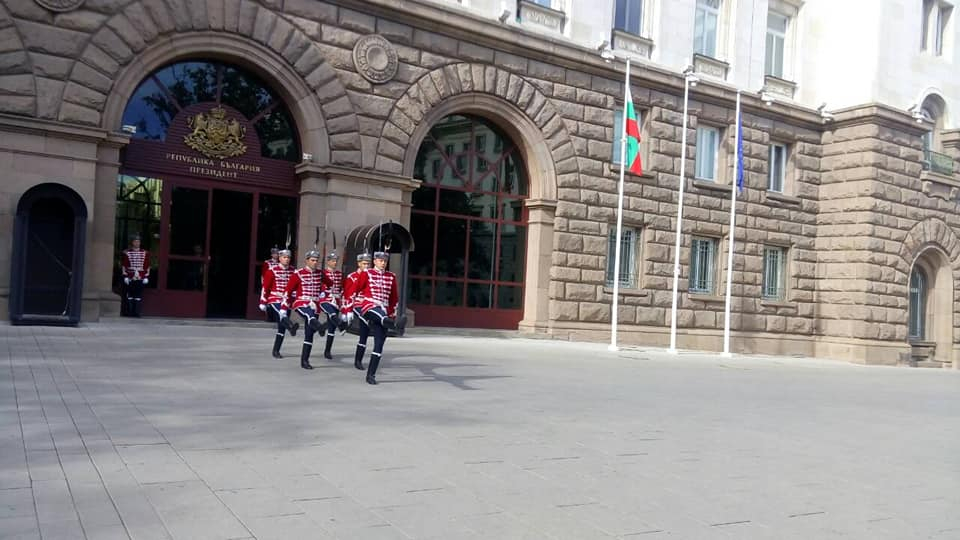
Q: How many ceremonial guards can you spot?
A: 7